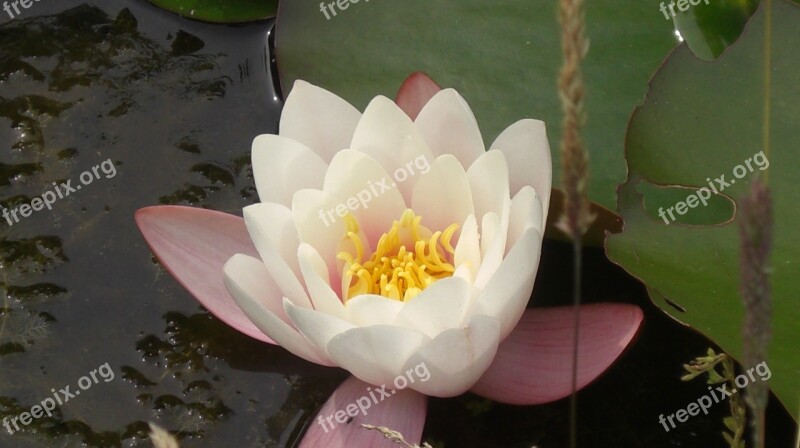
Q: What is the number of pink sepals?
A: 4